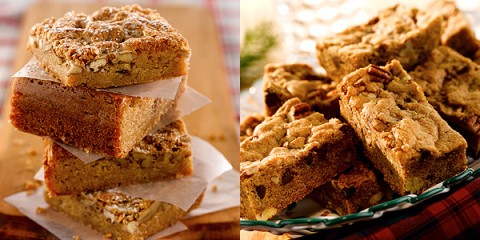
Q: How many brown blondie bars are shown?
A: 12